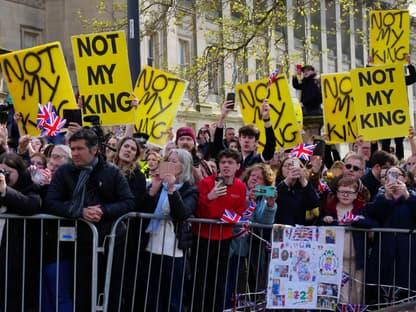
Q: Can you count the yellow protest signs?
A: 7